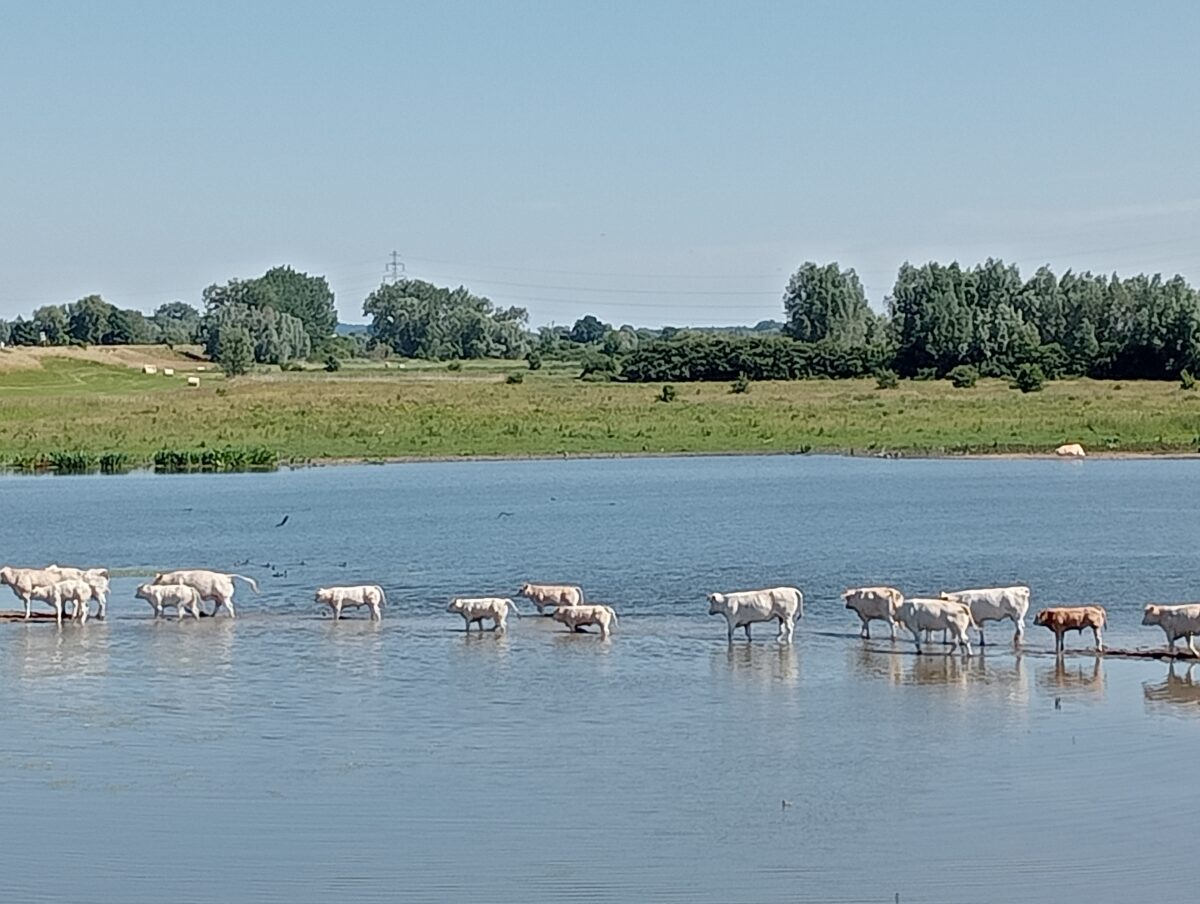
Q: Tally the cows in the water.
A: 15